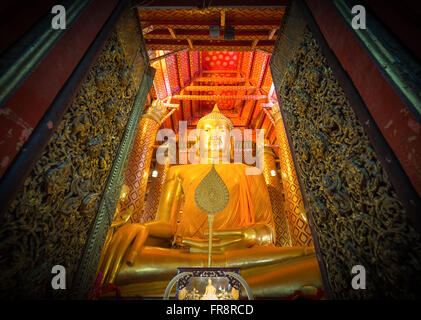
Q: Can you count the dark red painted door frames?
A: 2